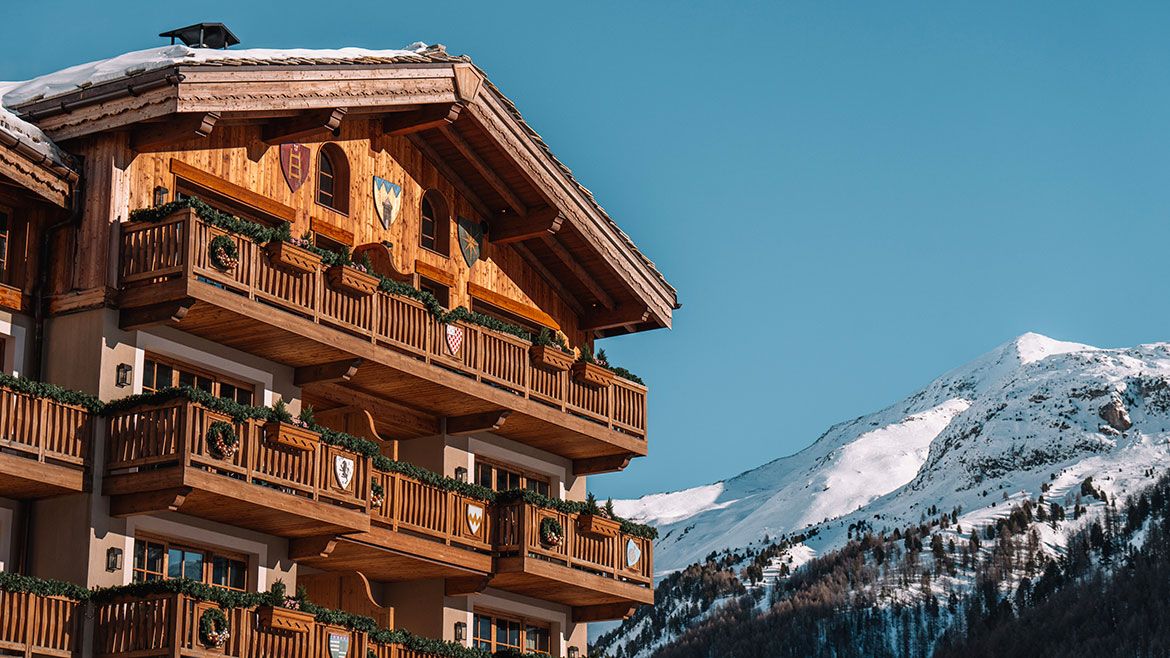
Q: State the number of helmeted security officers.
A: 0